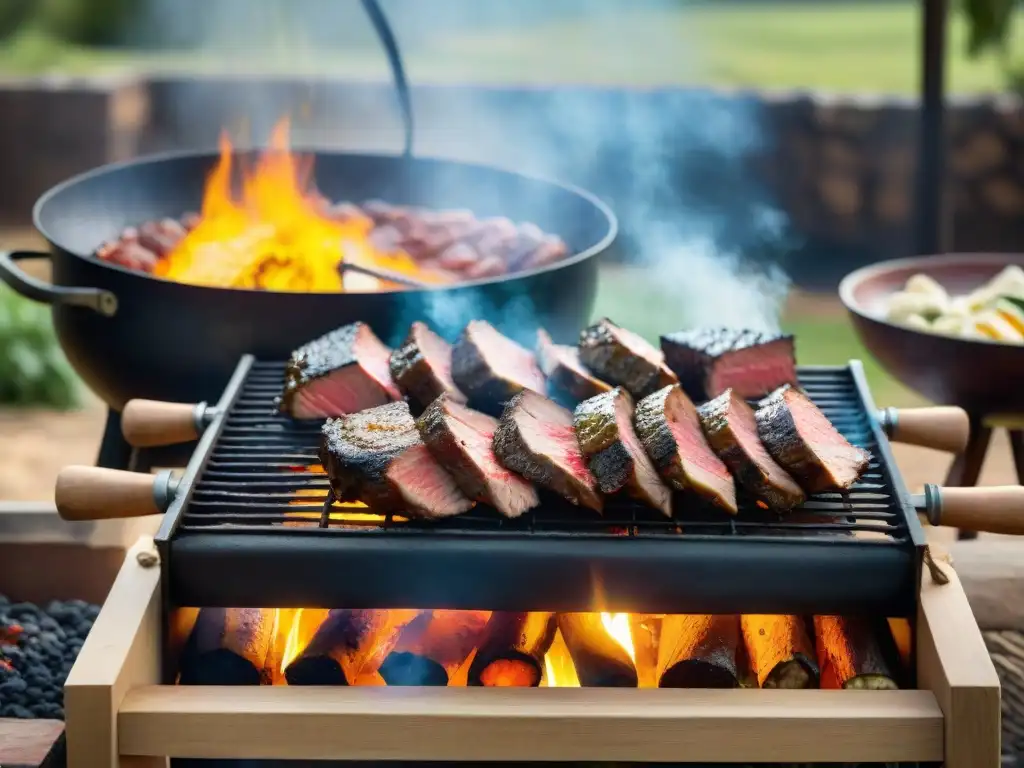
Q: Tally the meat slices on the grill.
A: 13